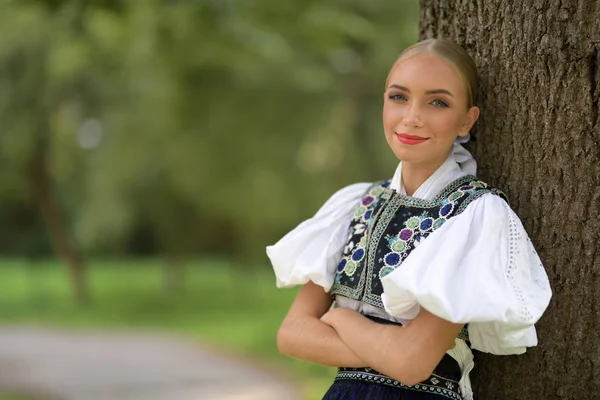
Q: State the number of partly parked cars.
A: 0